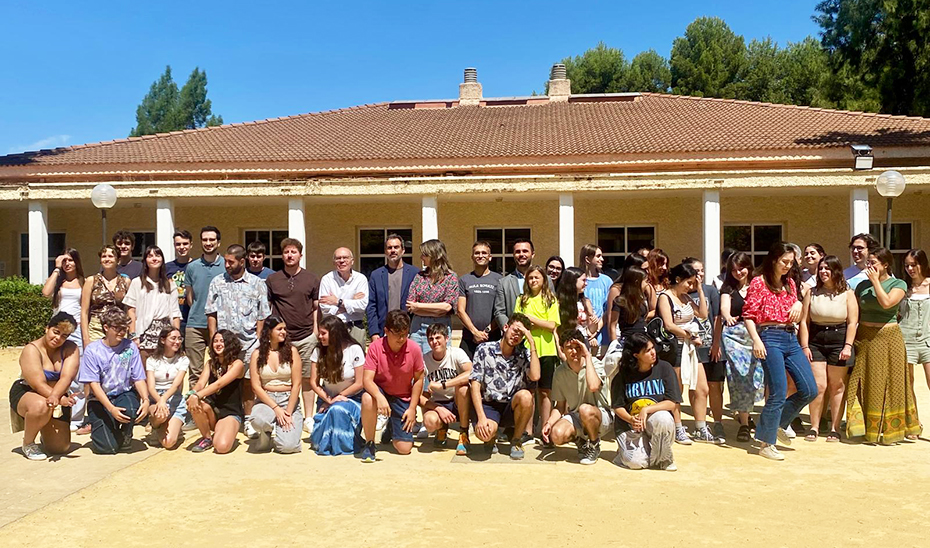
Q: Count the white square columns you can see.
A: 7